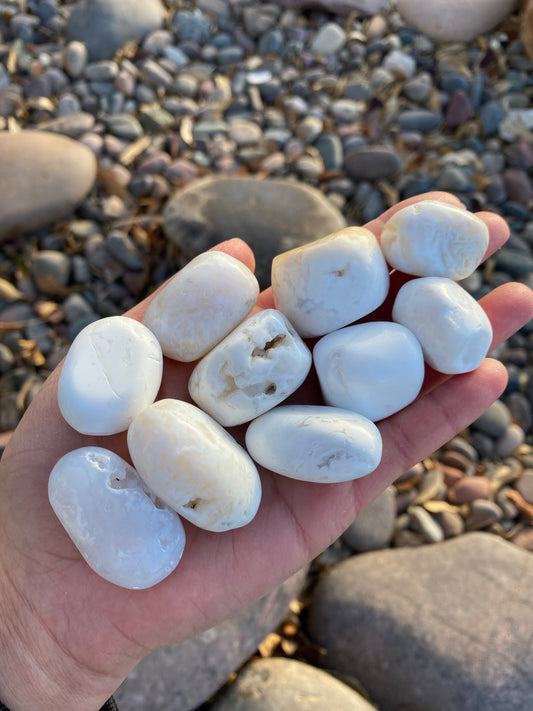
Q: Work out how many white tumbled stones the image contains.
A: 10